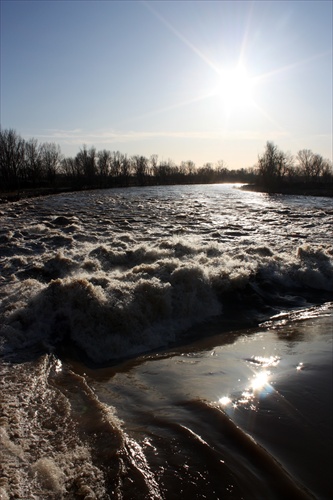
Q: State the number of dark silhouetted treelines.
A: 2